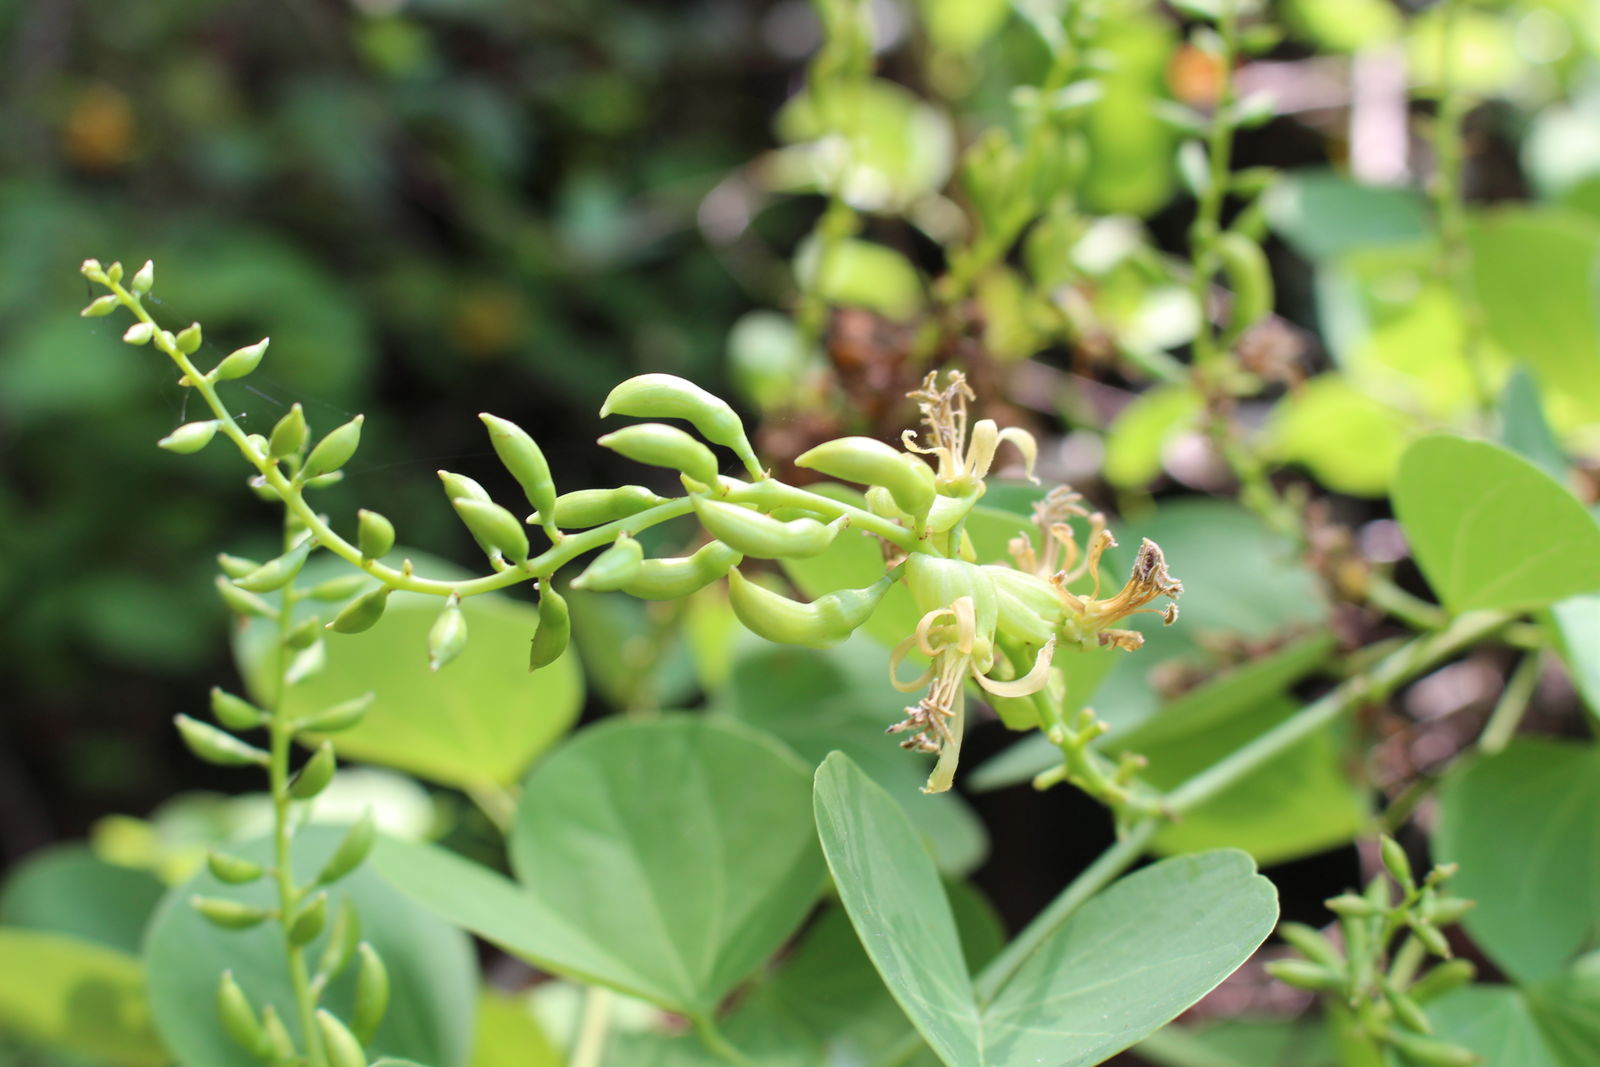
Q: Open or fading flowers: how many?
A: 4